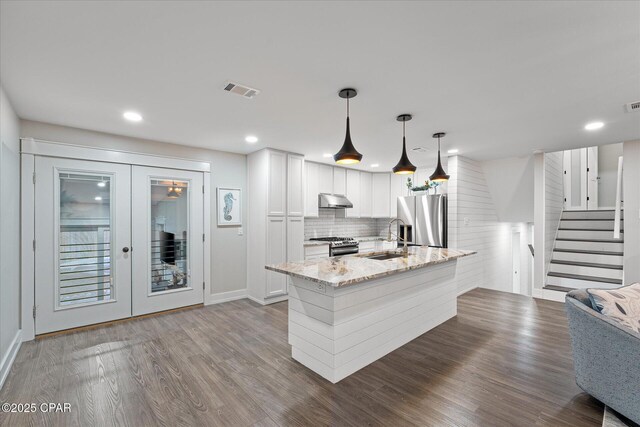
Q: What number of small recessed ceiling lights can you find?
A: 6